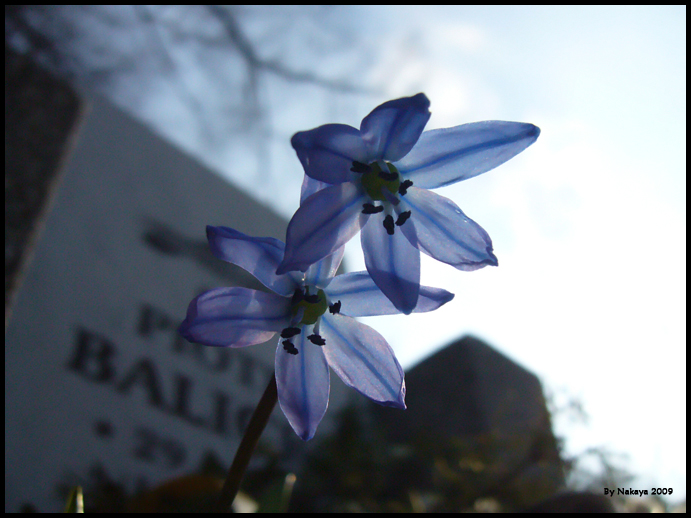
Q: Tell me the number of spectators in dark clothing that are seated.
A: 0